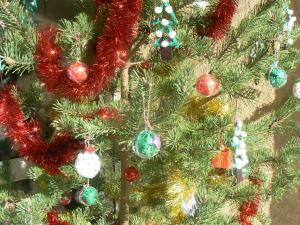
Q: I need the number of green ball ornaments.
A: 3